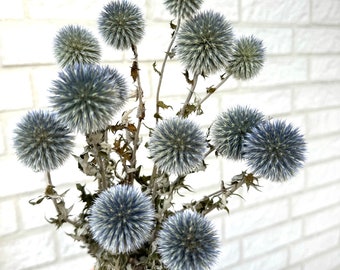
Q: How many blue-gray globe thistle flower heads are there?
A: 13